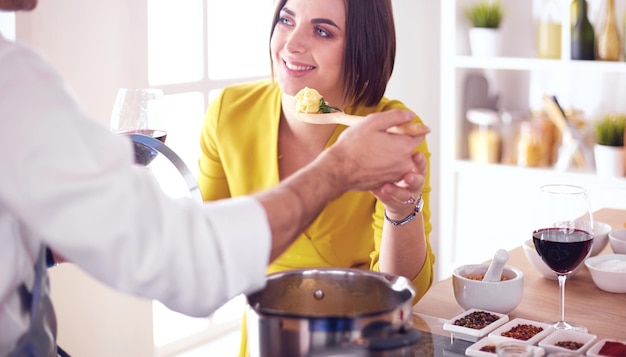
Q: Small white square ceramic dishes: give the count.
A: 5